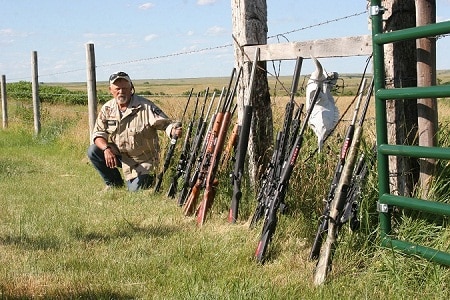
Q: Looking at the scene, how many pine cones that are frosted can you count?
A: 0